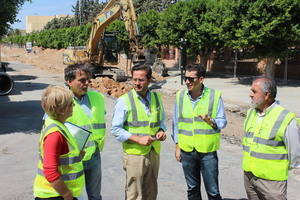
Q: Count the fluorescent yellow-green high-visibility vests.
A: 5